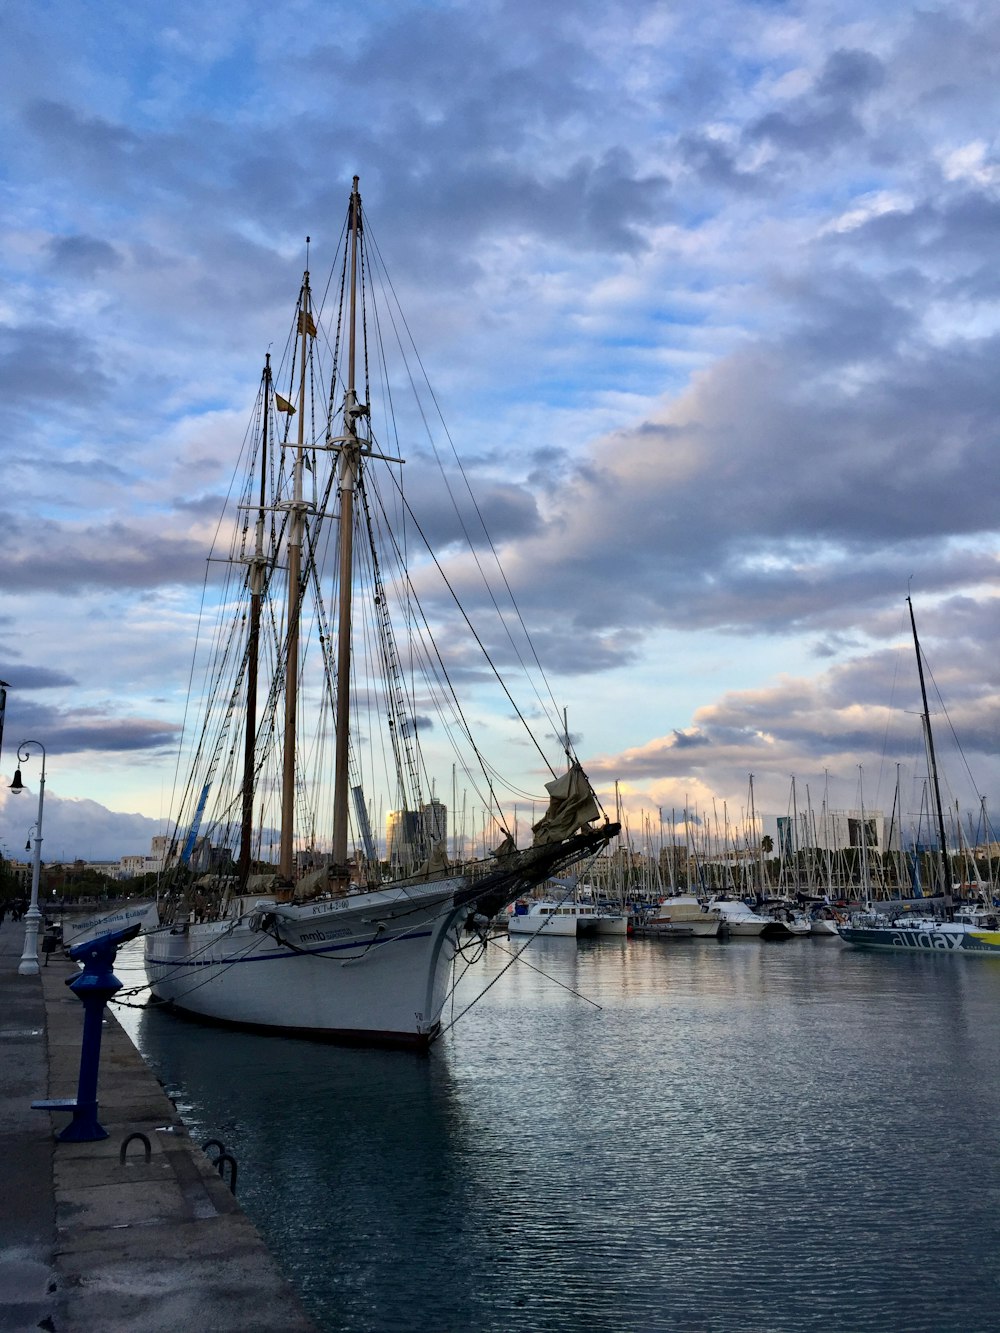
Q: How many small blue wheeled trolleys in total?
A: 0